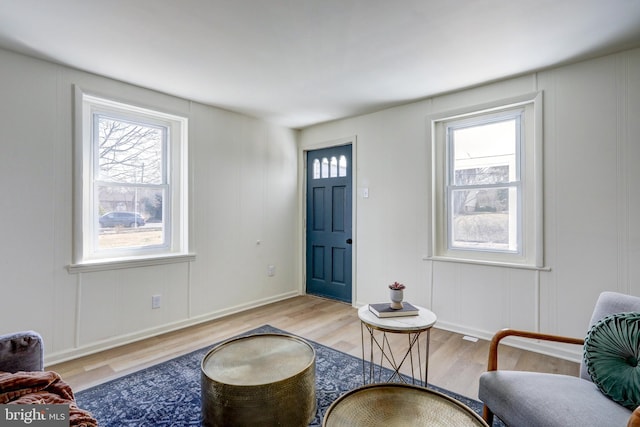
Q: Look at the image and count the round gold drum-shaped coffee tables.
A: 2